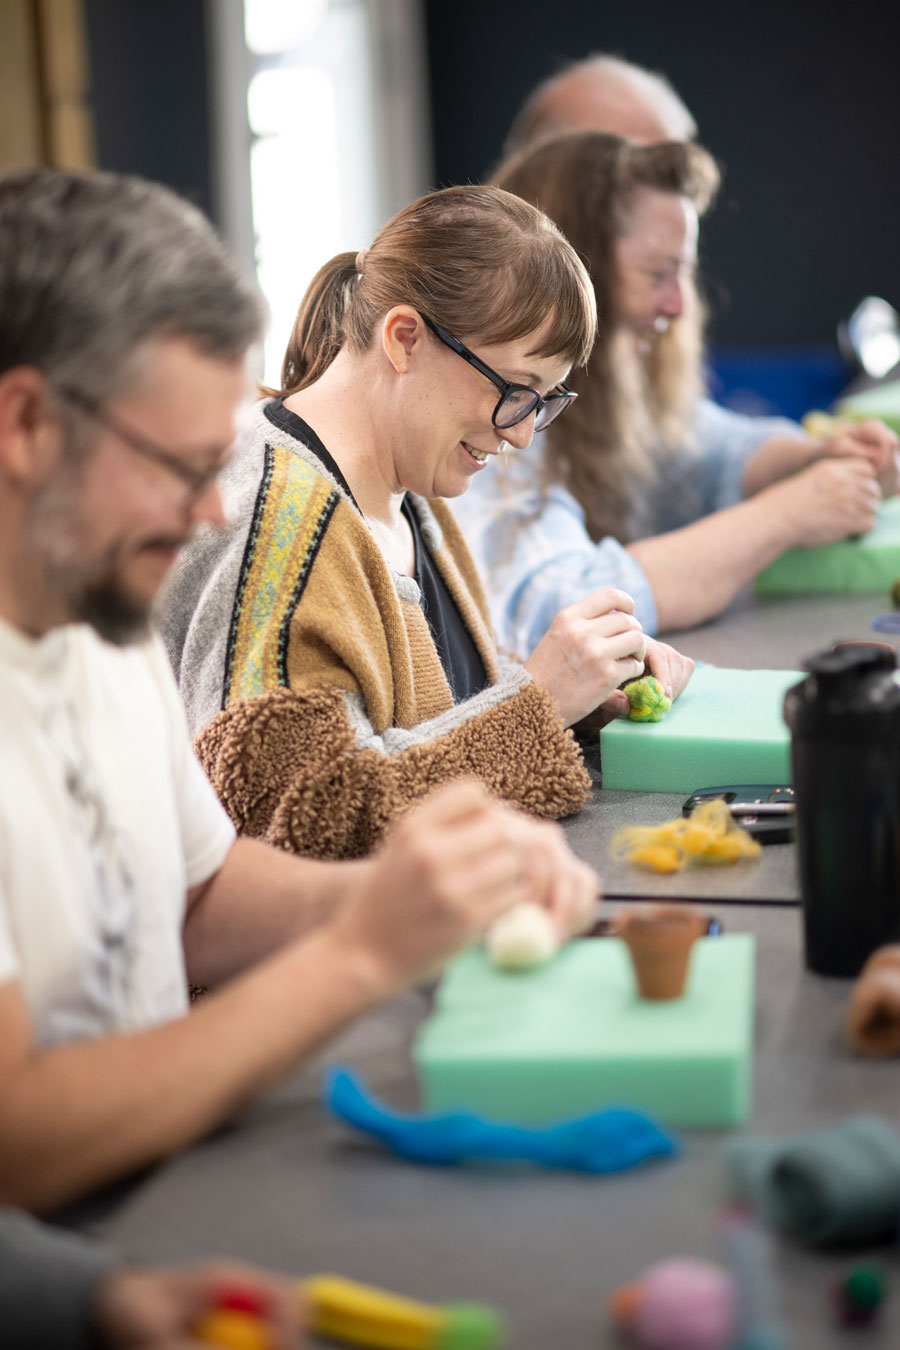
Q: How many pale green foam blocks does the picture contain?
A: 4